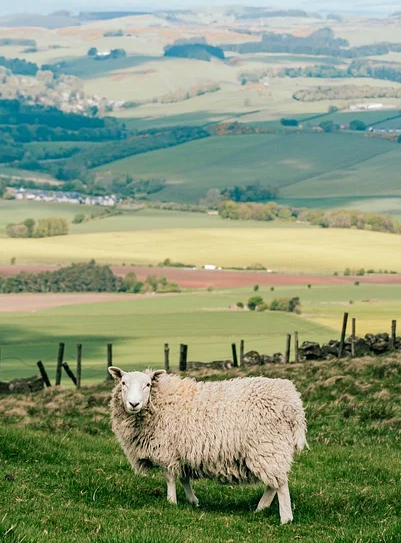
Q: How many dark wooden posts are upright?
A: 12